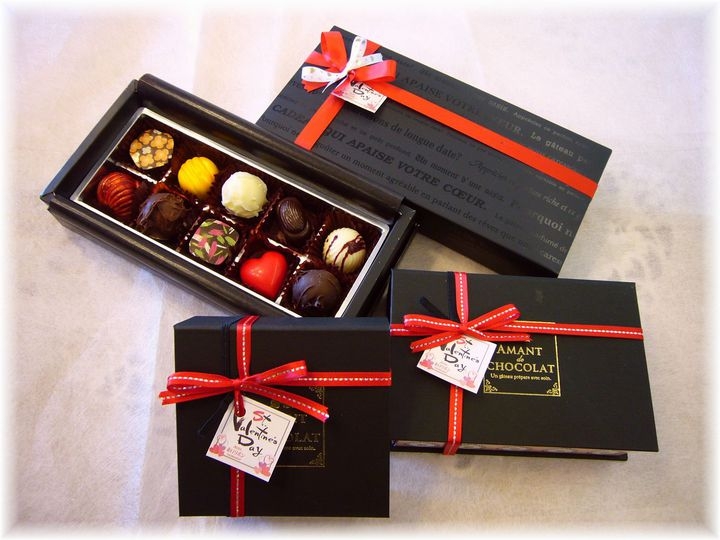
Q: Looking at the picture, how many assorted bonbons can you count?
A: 10